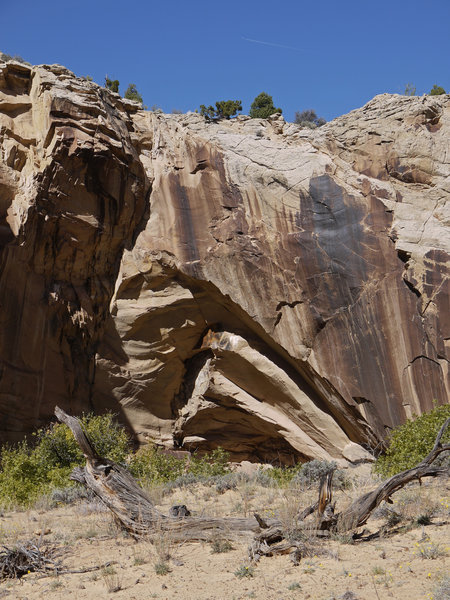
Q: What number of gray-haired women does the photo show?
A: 0